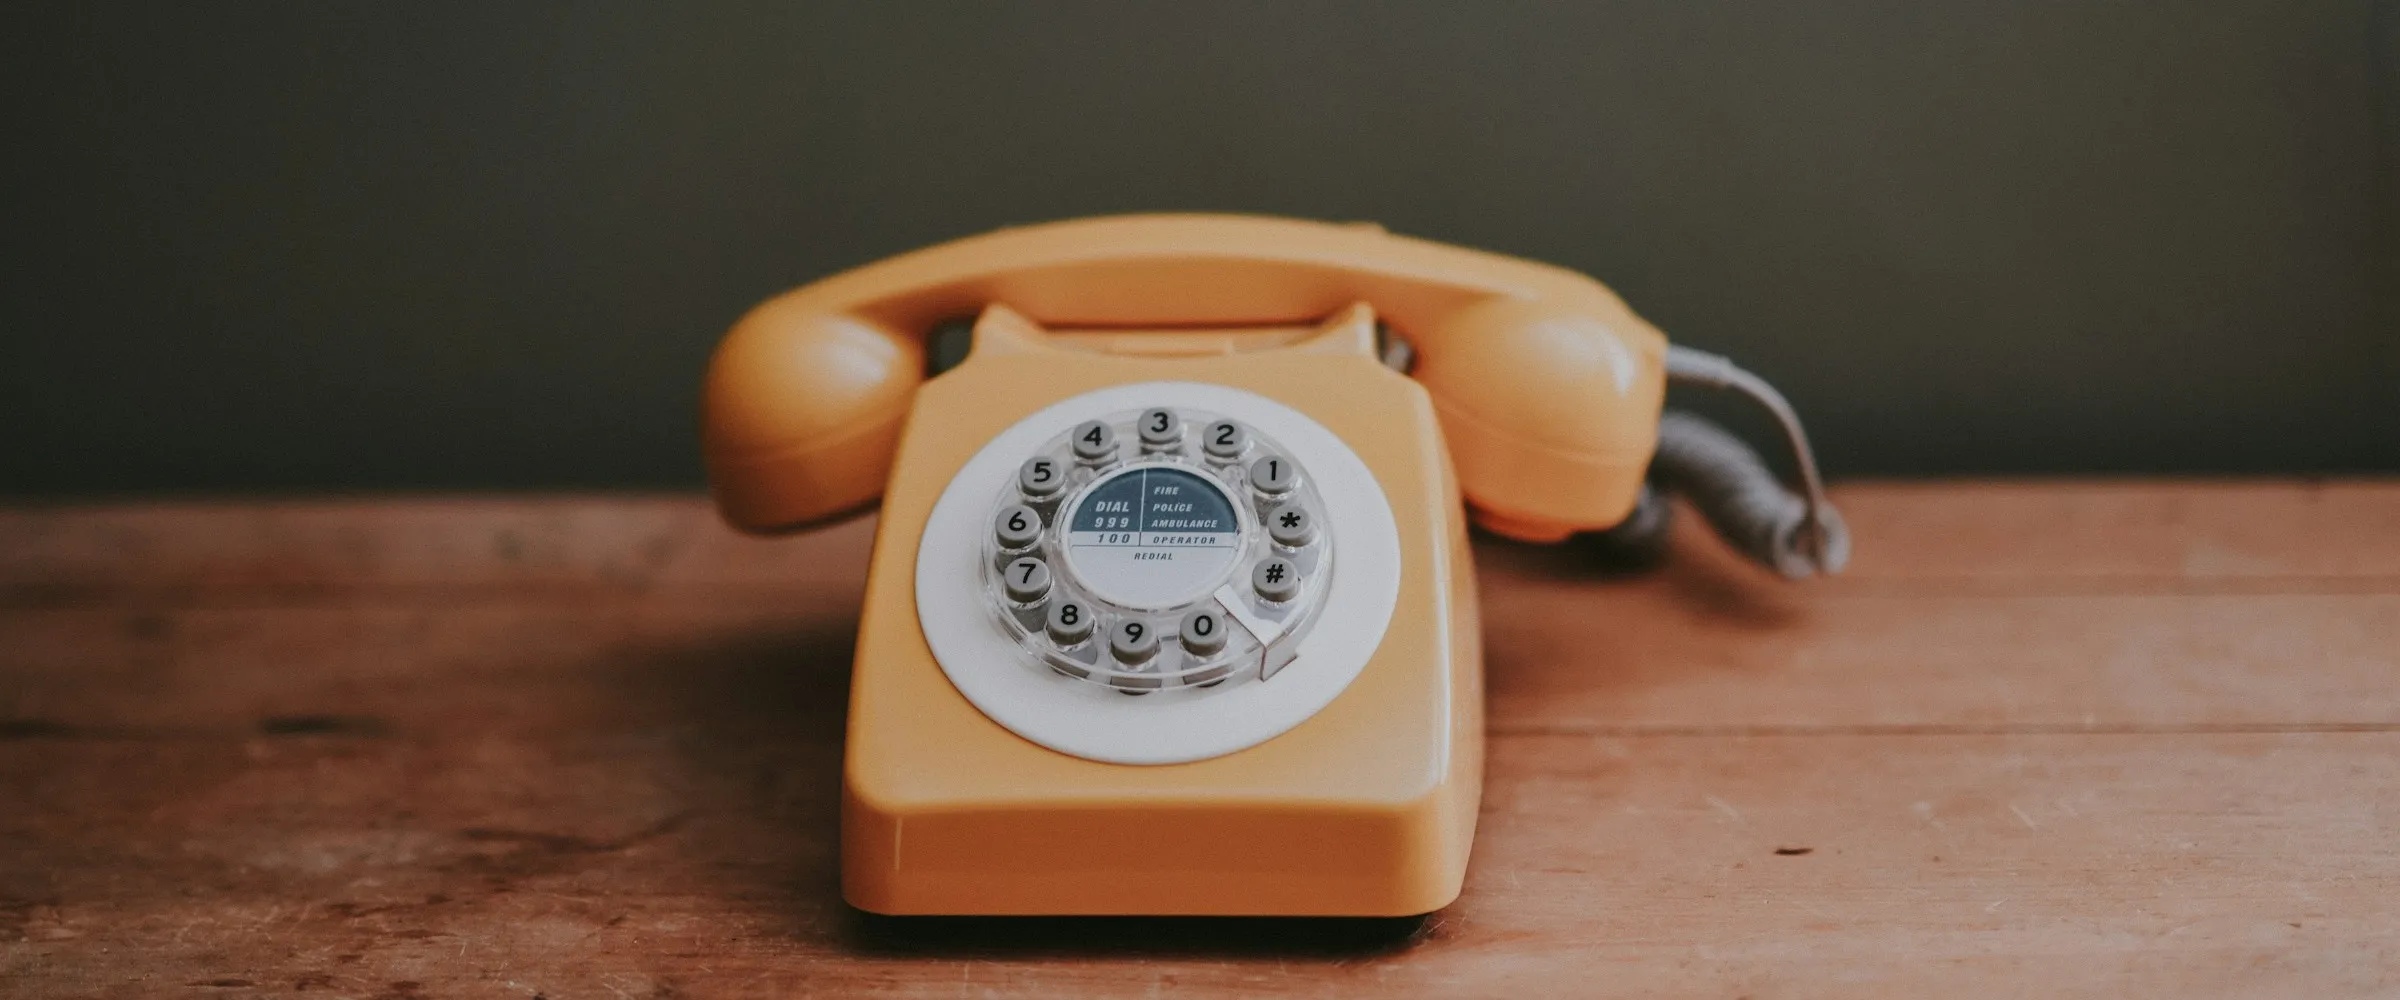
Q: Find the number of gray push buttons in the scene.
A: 12